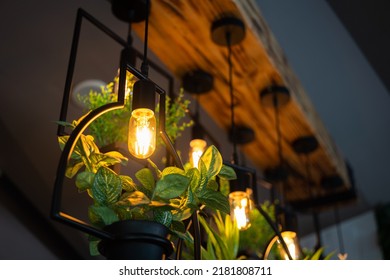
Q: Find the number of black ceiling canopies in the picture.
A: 8